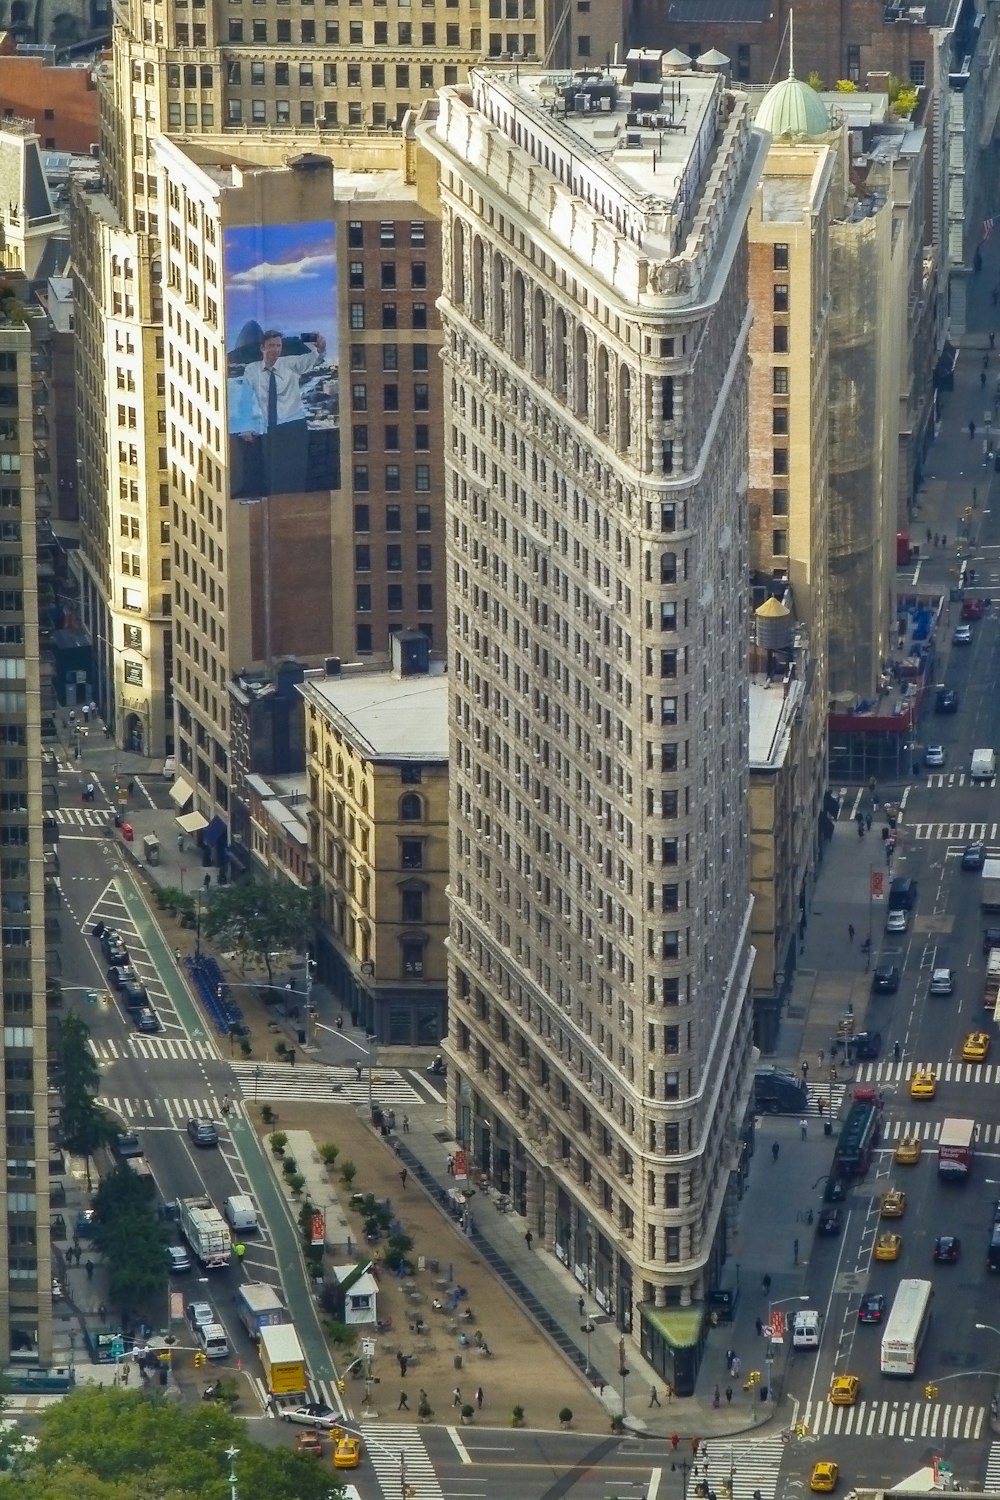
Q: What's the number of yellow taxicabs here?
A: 8